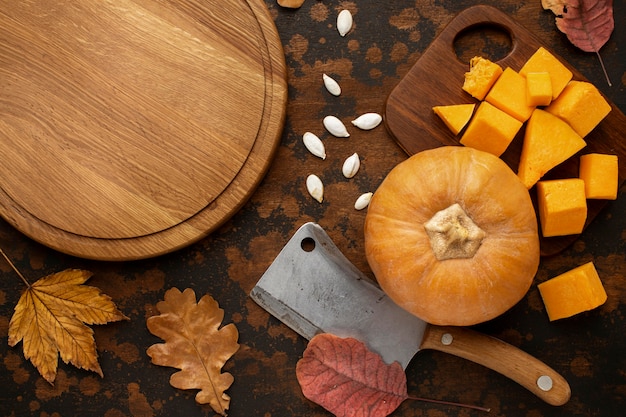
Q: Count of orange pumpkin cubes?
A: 11